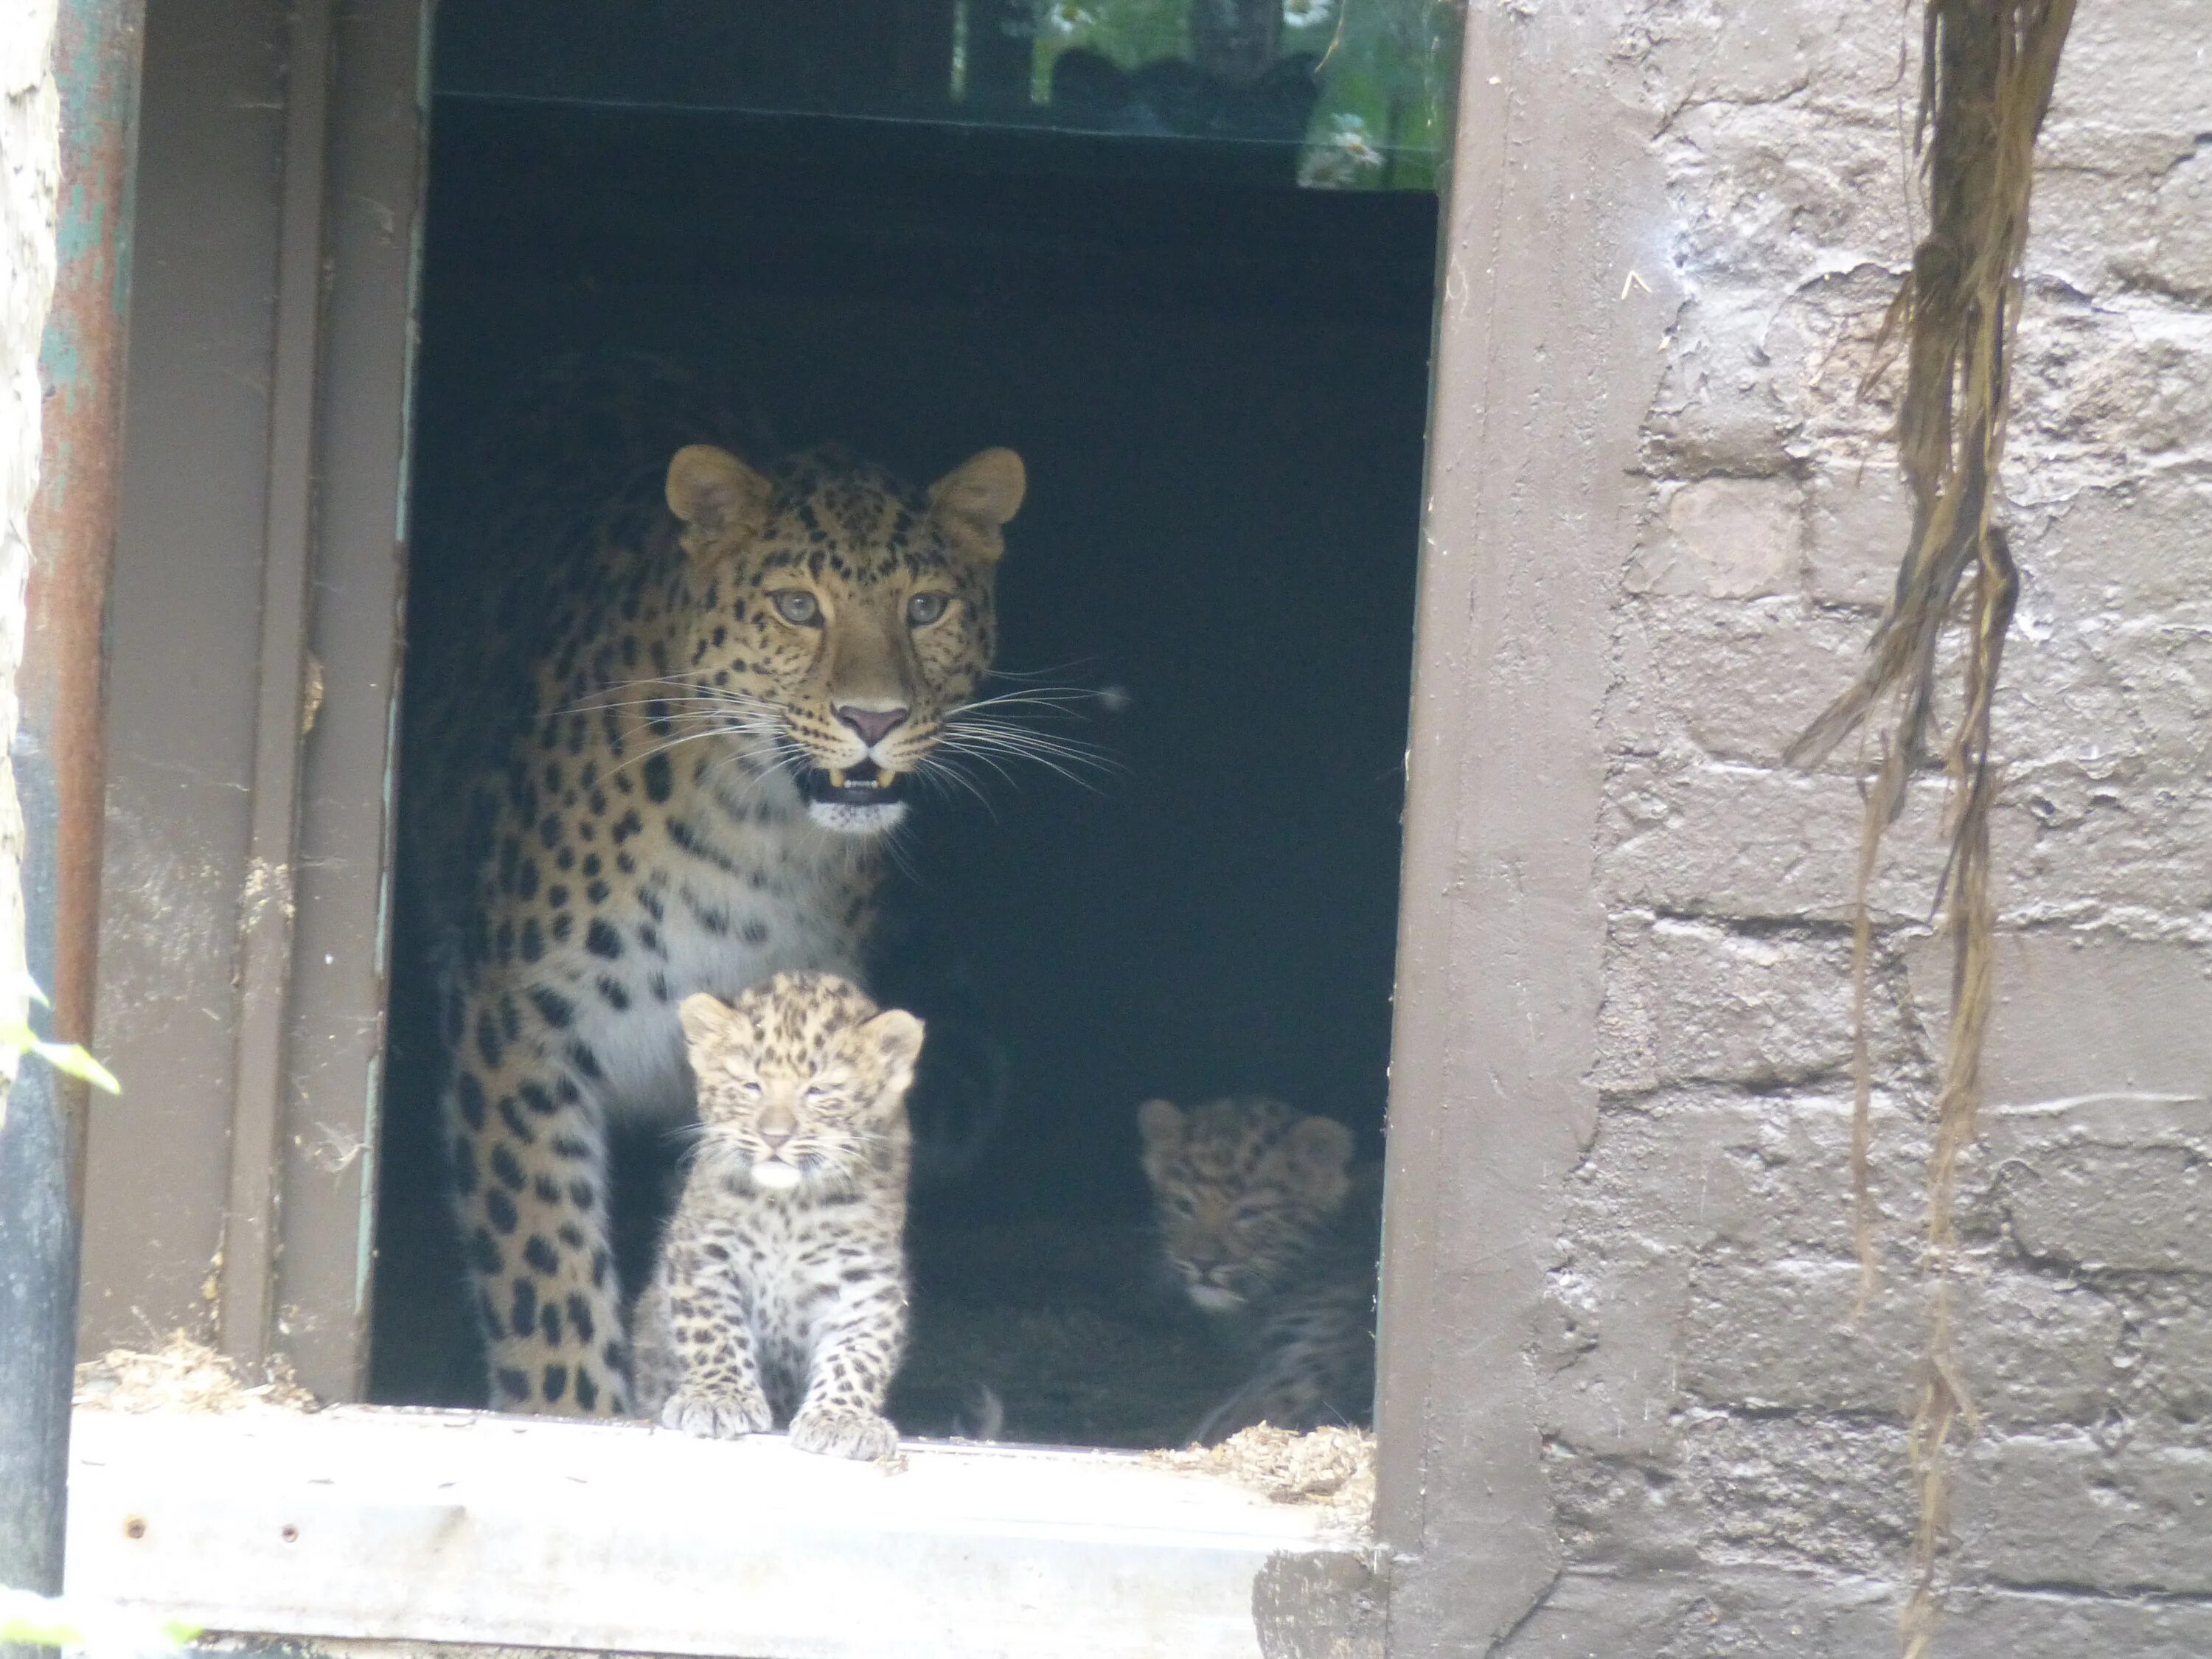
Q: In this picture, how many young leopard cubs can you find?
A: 2